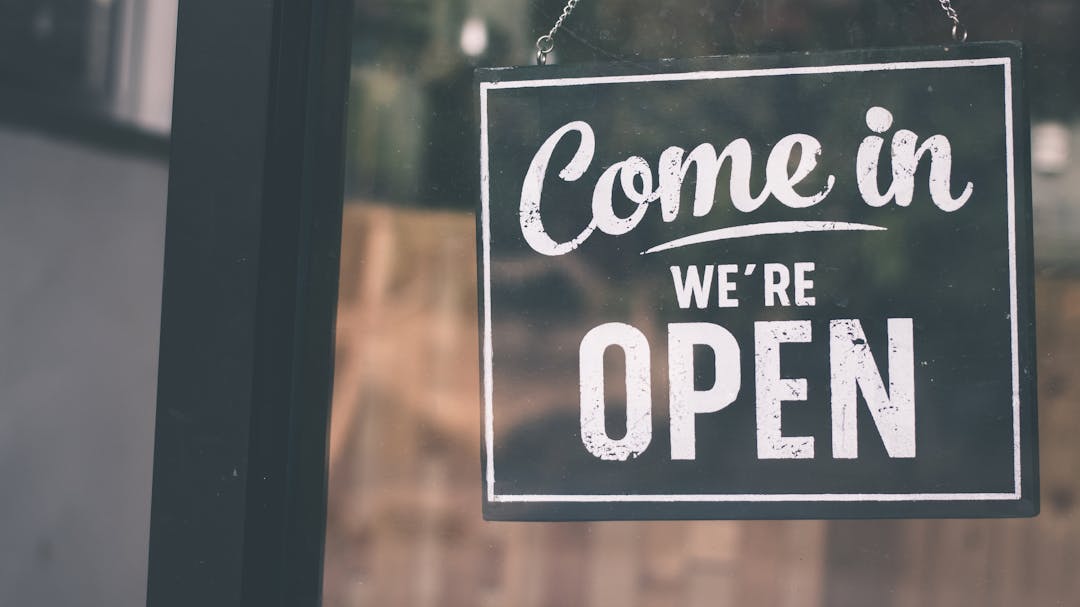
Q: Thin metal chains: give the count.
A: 2